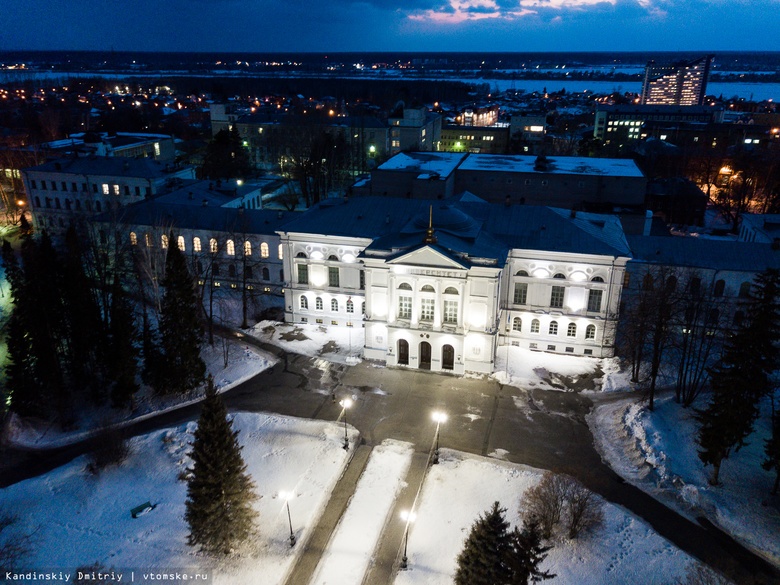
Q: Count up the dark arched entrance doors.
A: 3